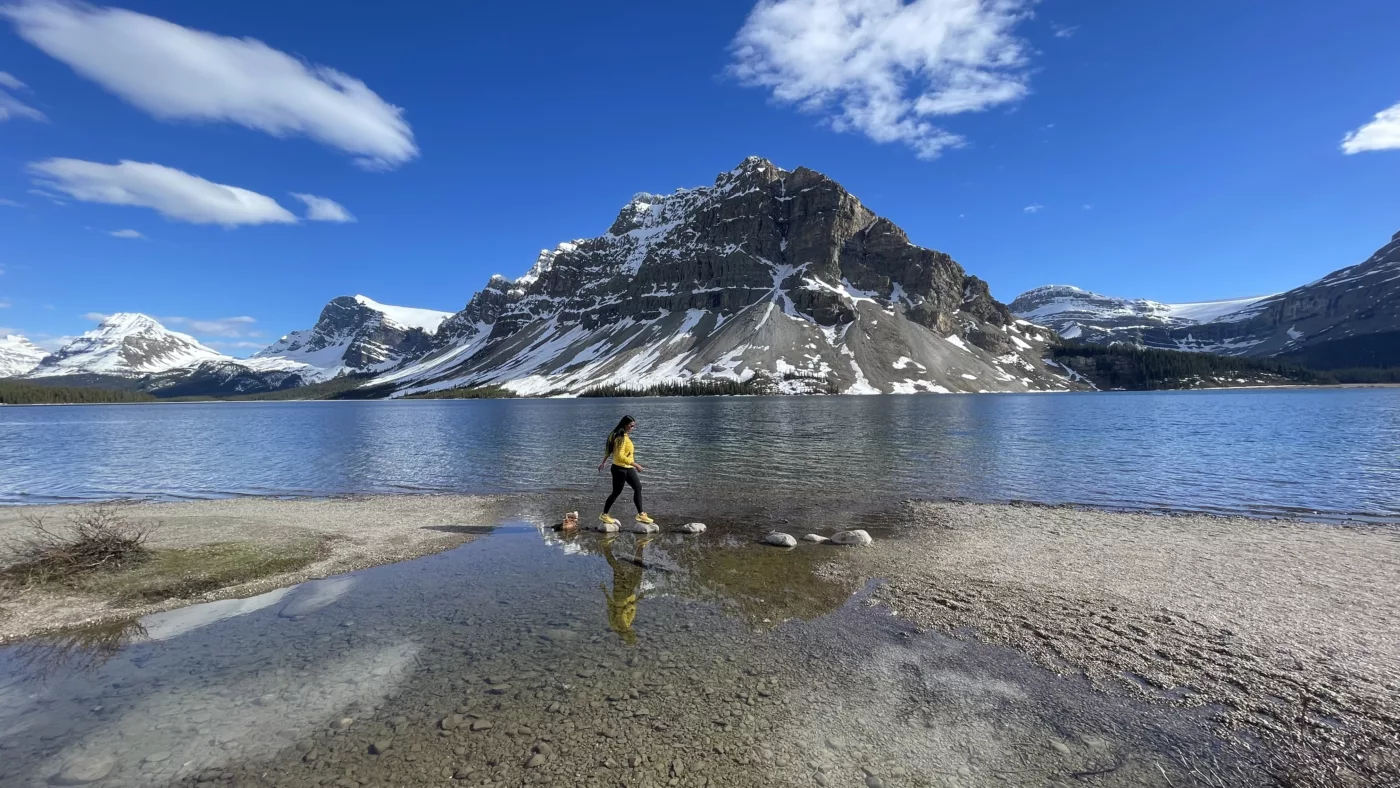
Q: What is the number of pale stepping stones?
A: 6